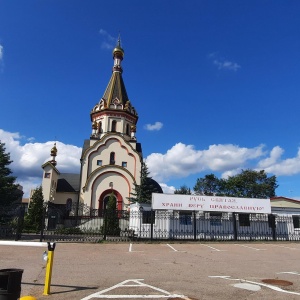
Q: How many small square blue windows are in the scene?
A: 2